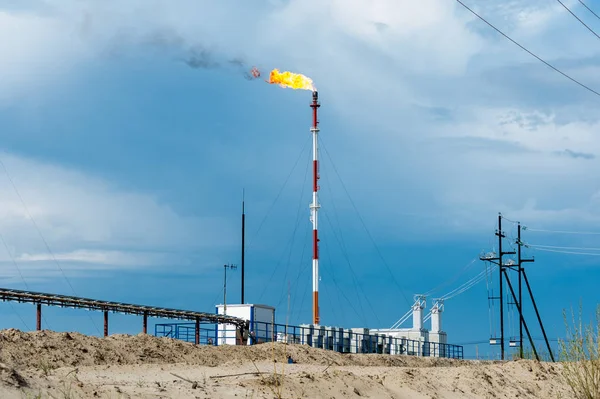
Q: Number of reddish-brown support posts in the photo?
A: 4